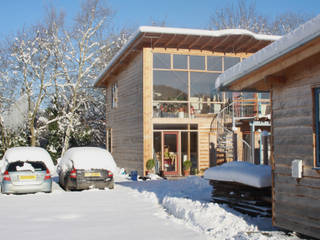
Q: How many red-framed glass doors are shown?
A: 1